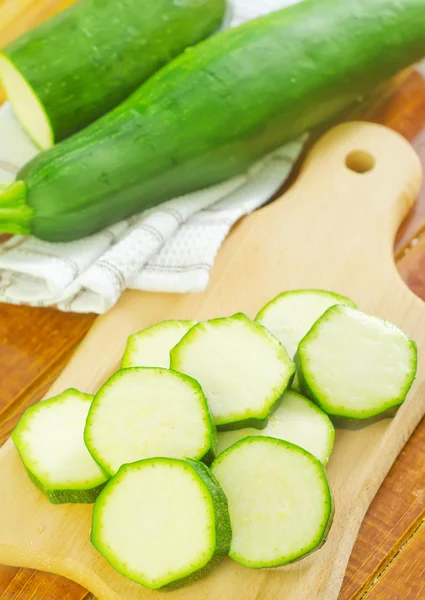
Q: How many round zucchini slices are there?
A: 9